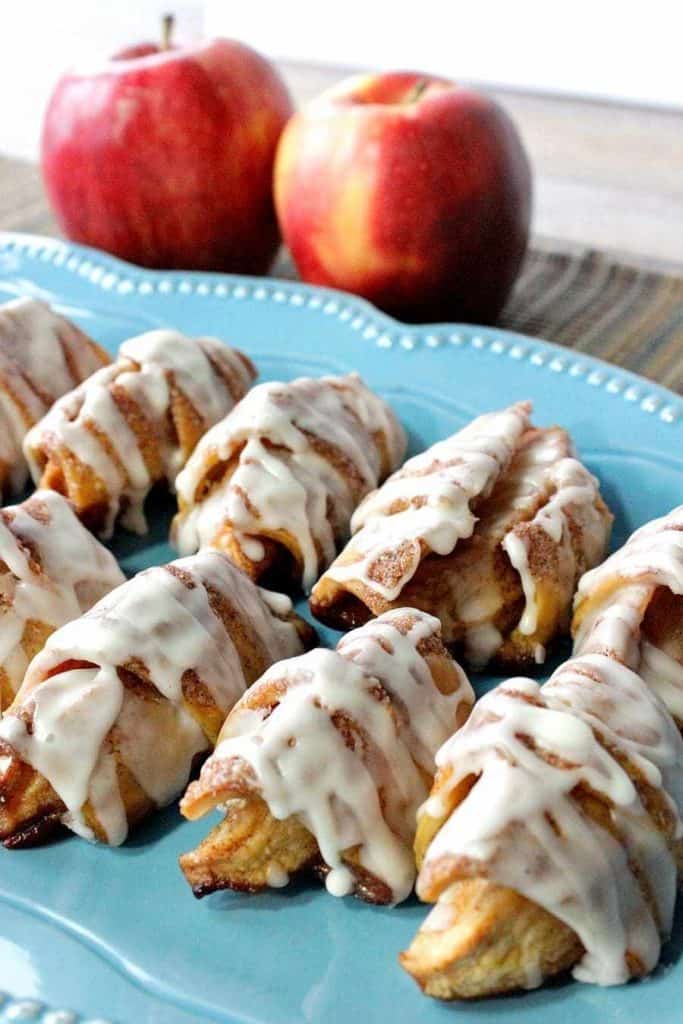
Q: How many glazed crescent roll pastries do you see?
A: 9